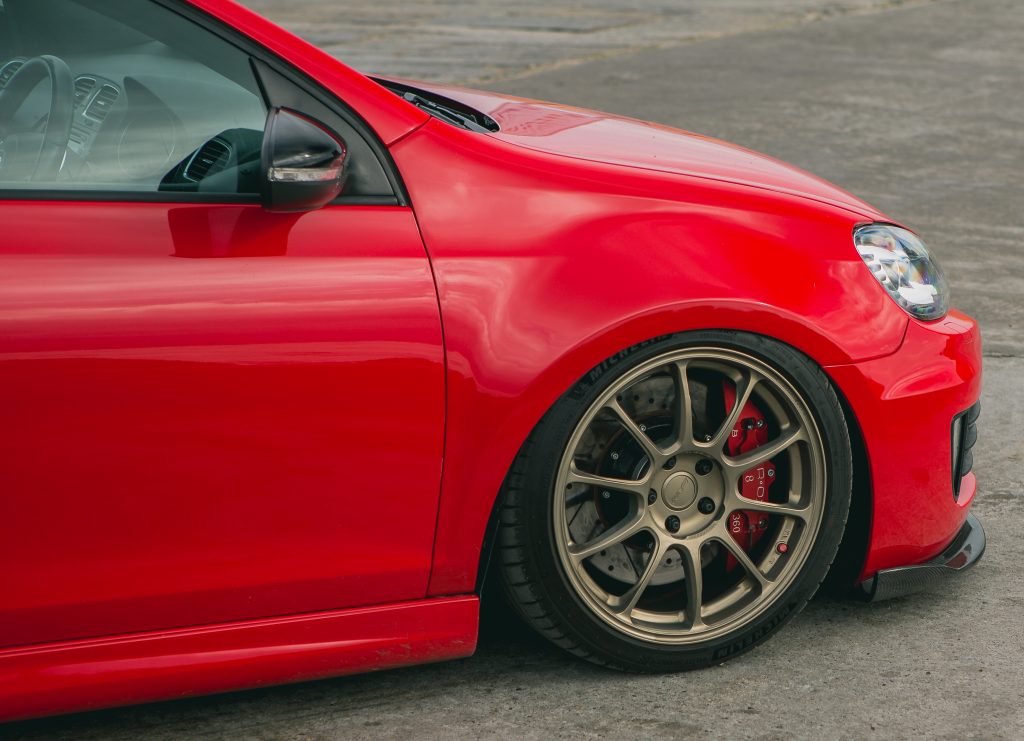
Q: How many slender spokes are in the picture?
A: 10